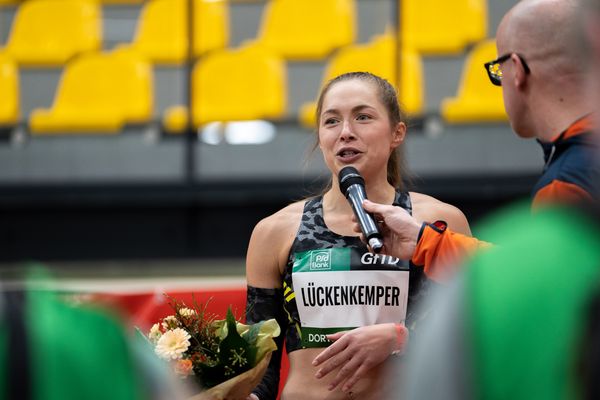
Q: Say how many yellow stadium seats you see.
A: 9